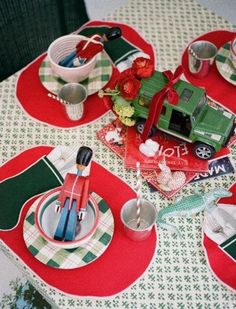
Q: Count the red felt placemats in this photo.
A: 4